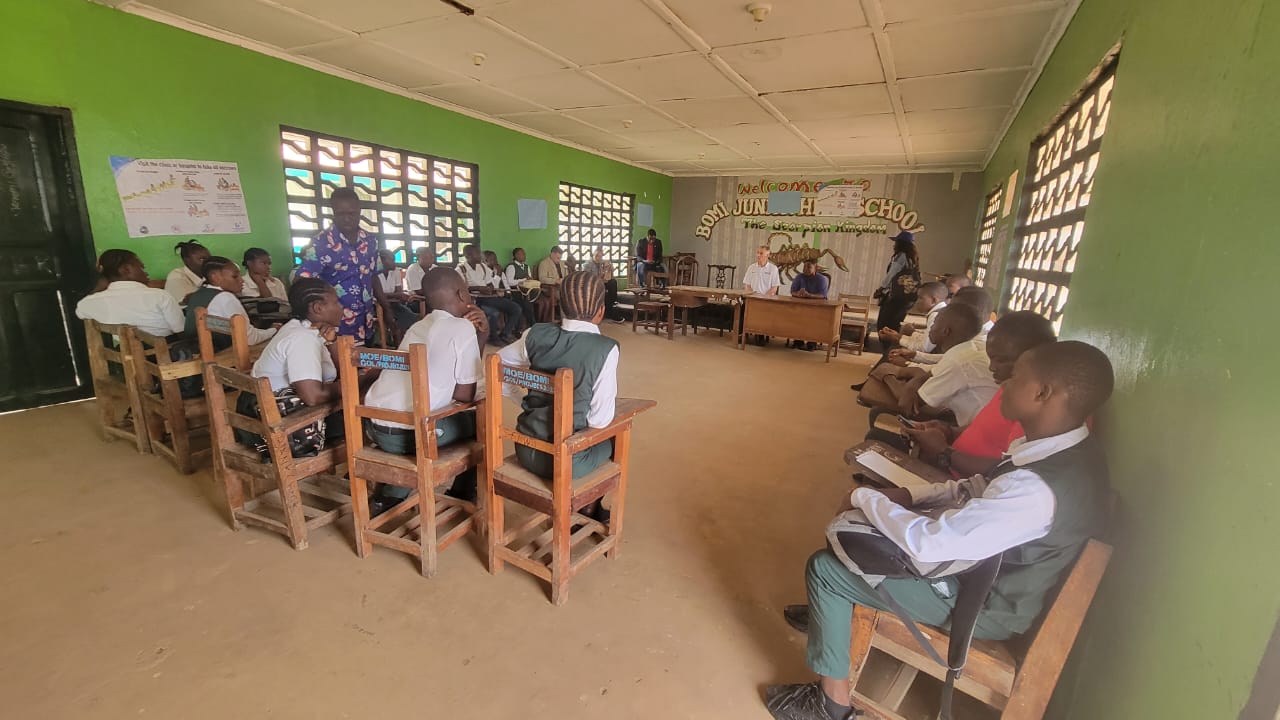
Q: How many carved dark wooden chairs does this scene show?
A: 1